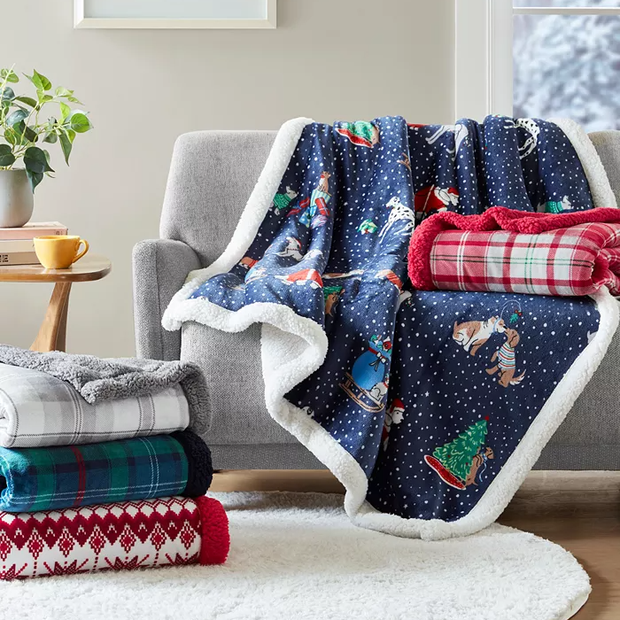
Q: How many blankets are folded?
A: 4